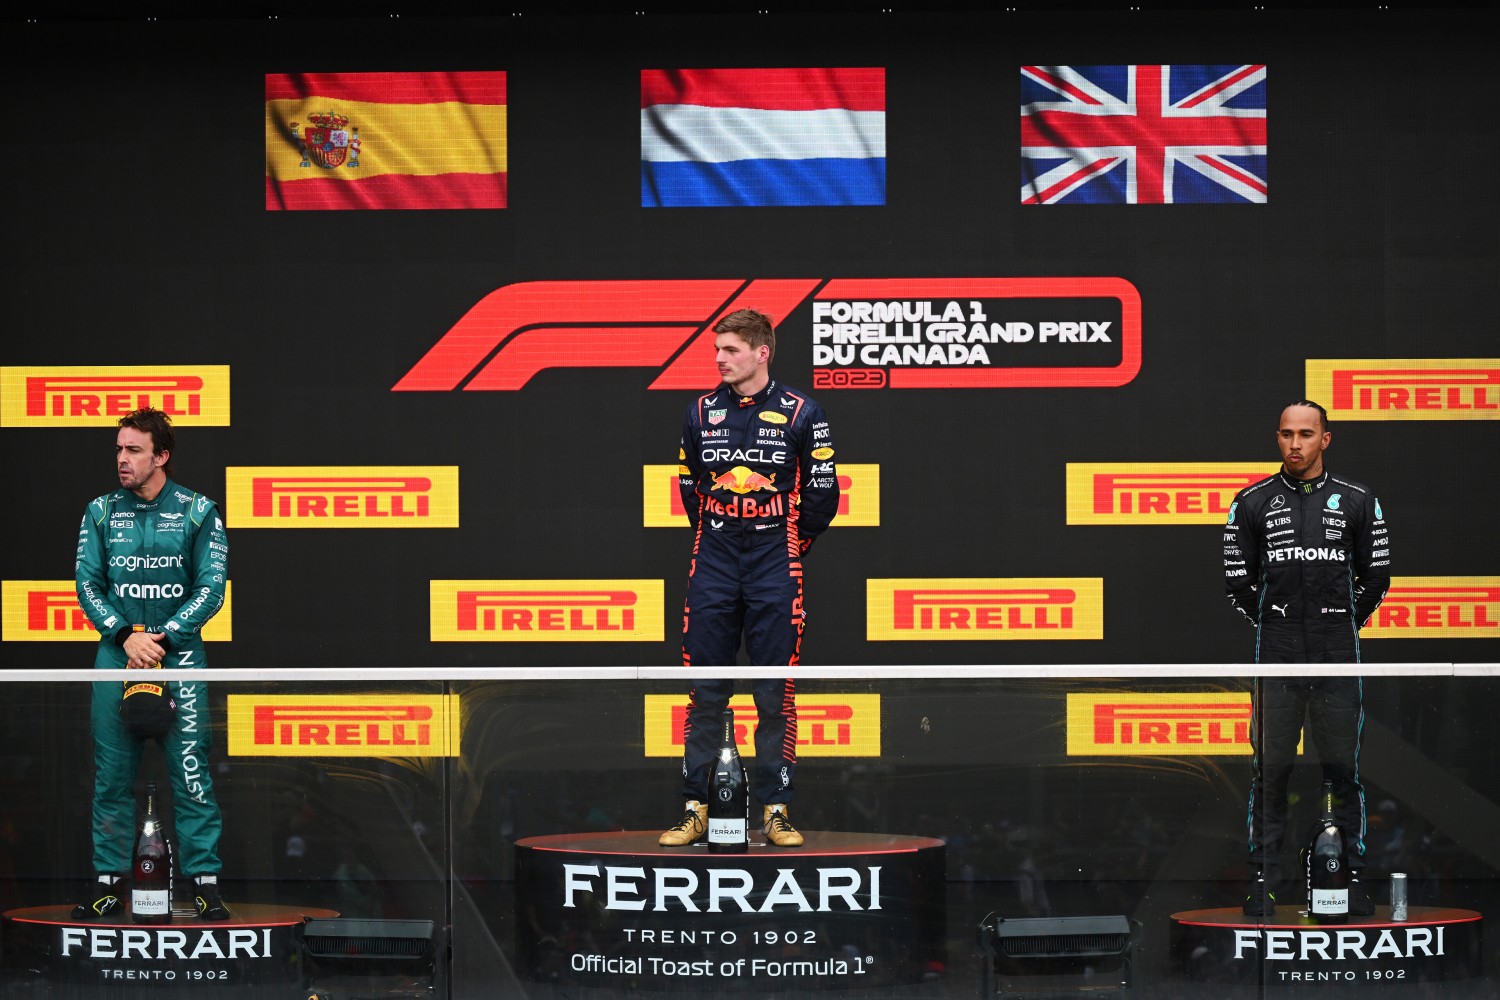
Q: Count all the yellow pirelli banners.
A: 12